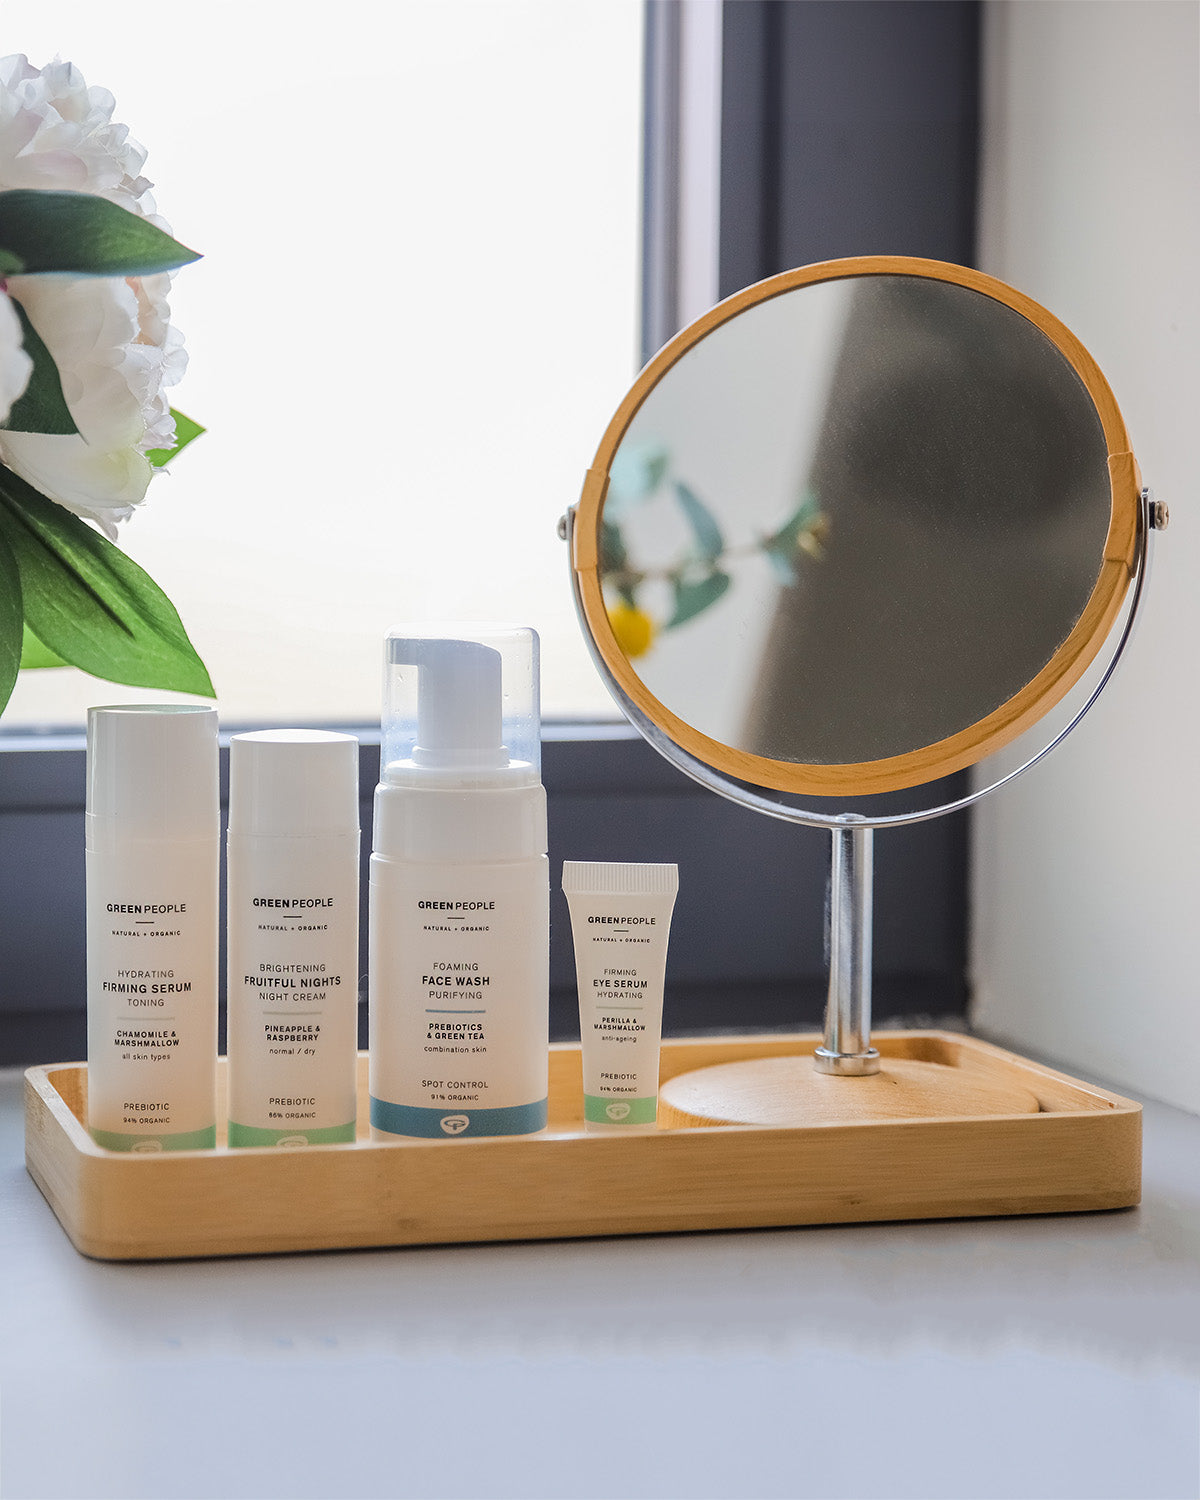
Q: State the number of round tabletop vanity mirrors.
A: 1